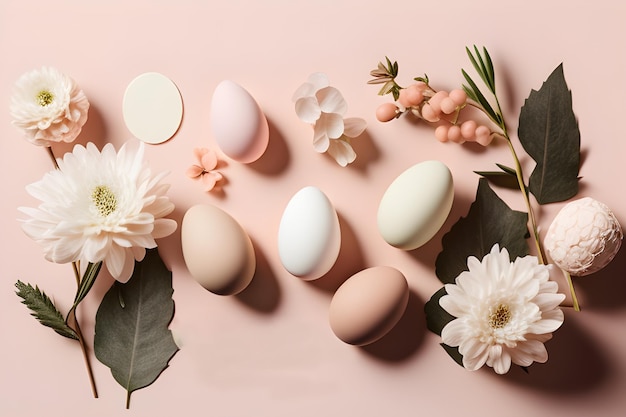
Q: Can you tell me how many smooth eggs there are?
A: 5